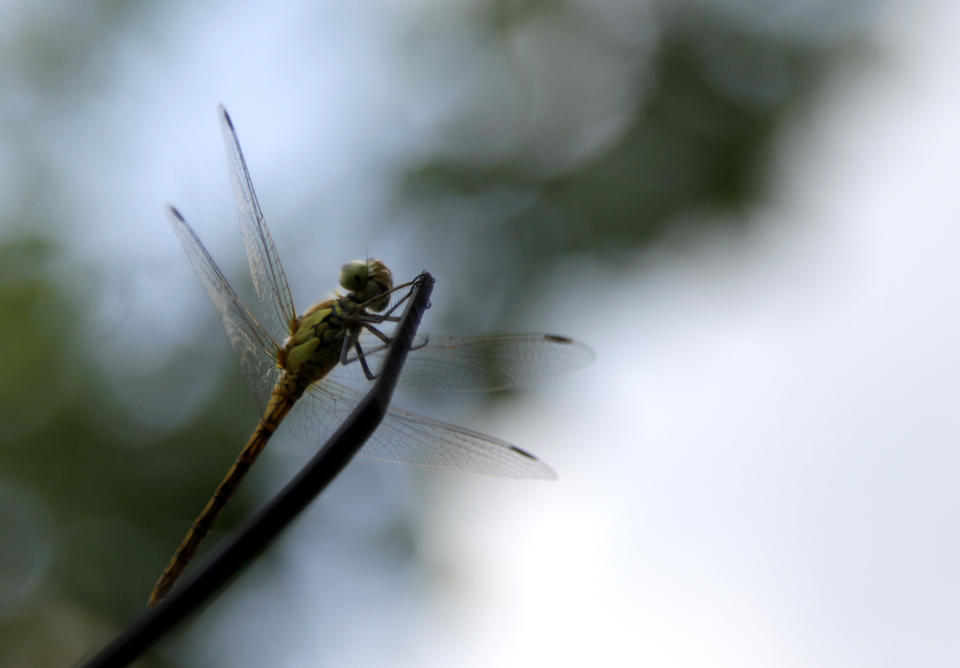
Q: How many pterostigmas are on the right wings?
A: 2